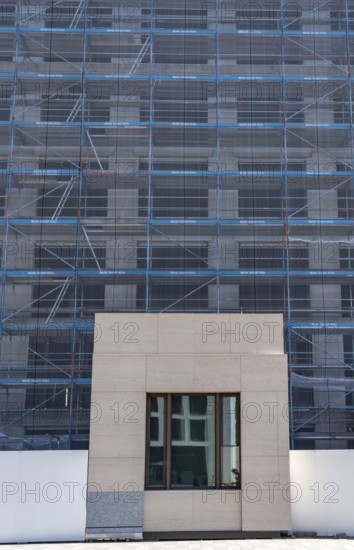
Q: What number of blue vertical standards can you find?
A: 6